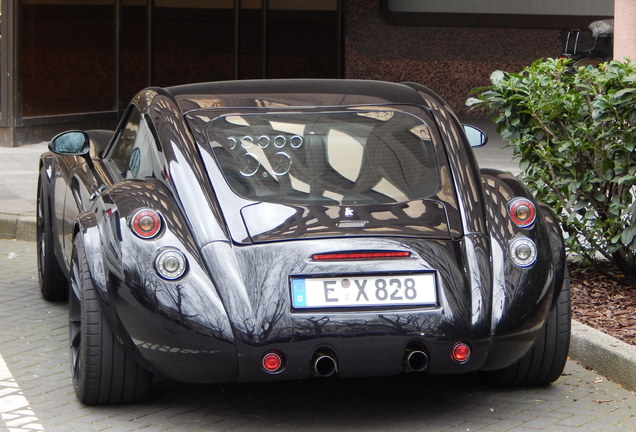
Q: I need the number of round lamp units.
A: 6